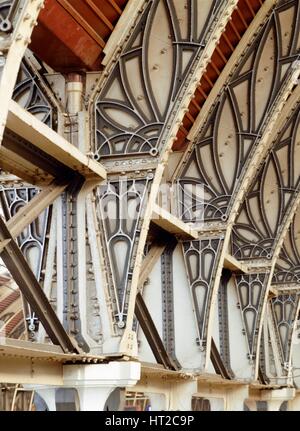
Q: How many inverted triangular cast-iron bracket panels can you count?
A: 5